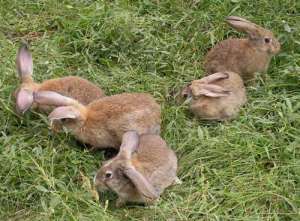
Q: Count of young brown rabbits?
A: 5